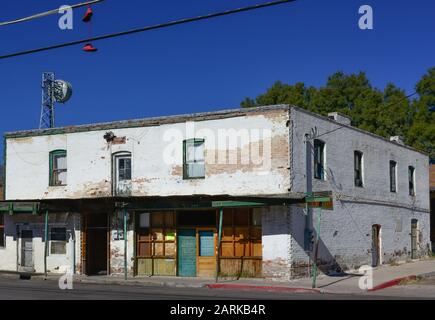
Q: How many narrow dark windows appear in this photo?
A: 4